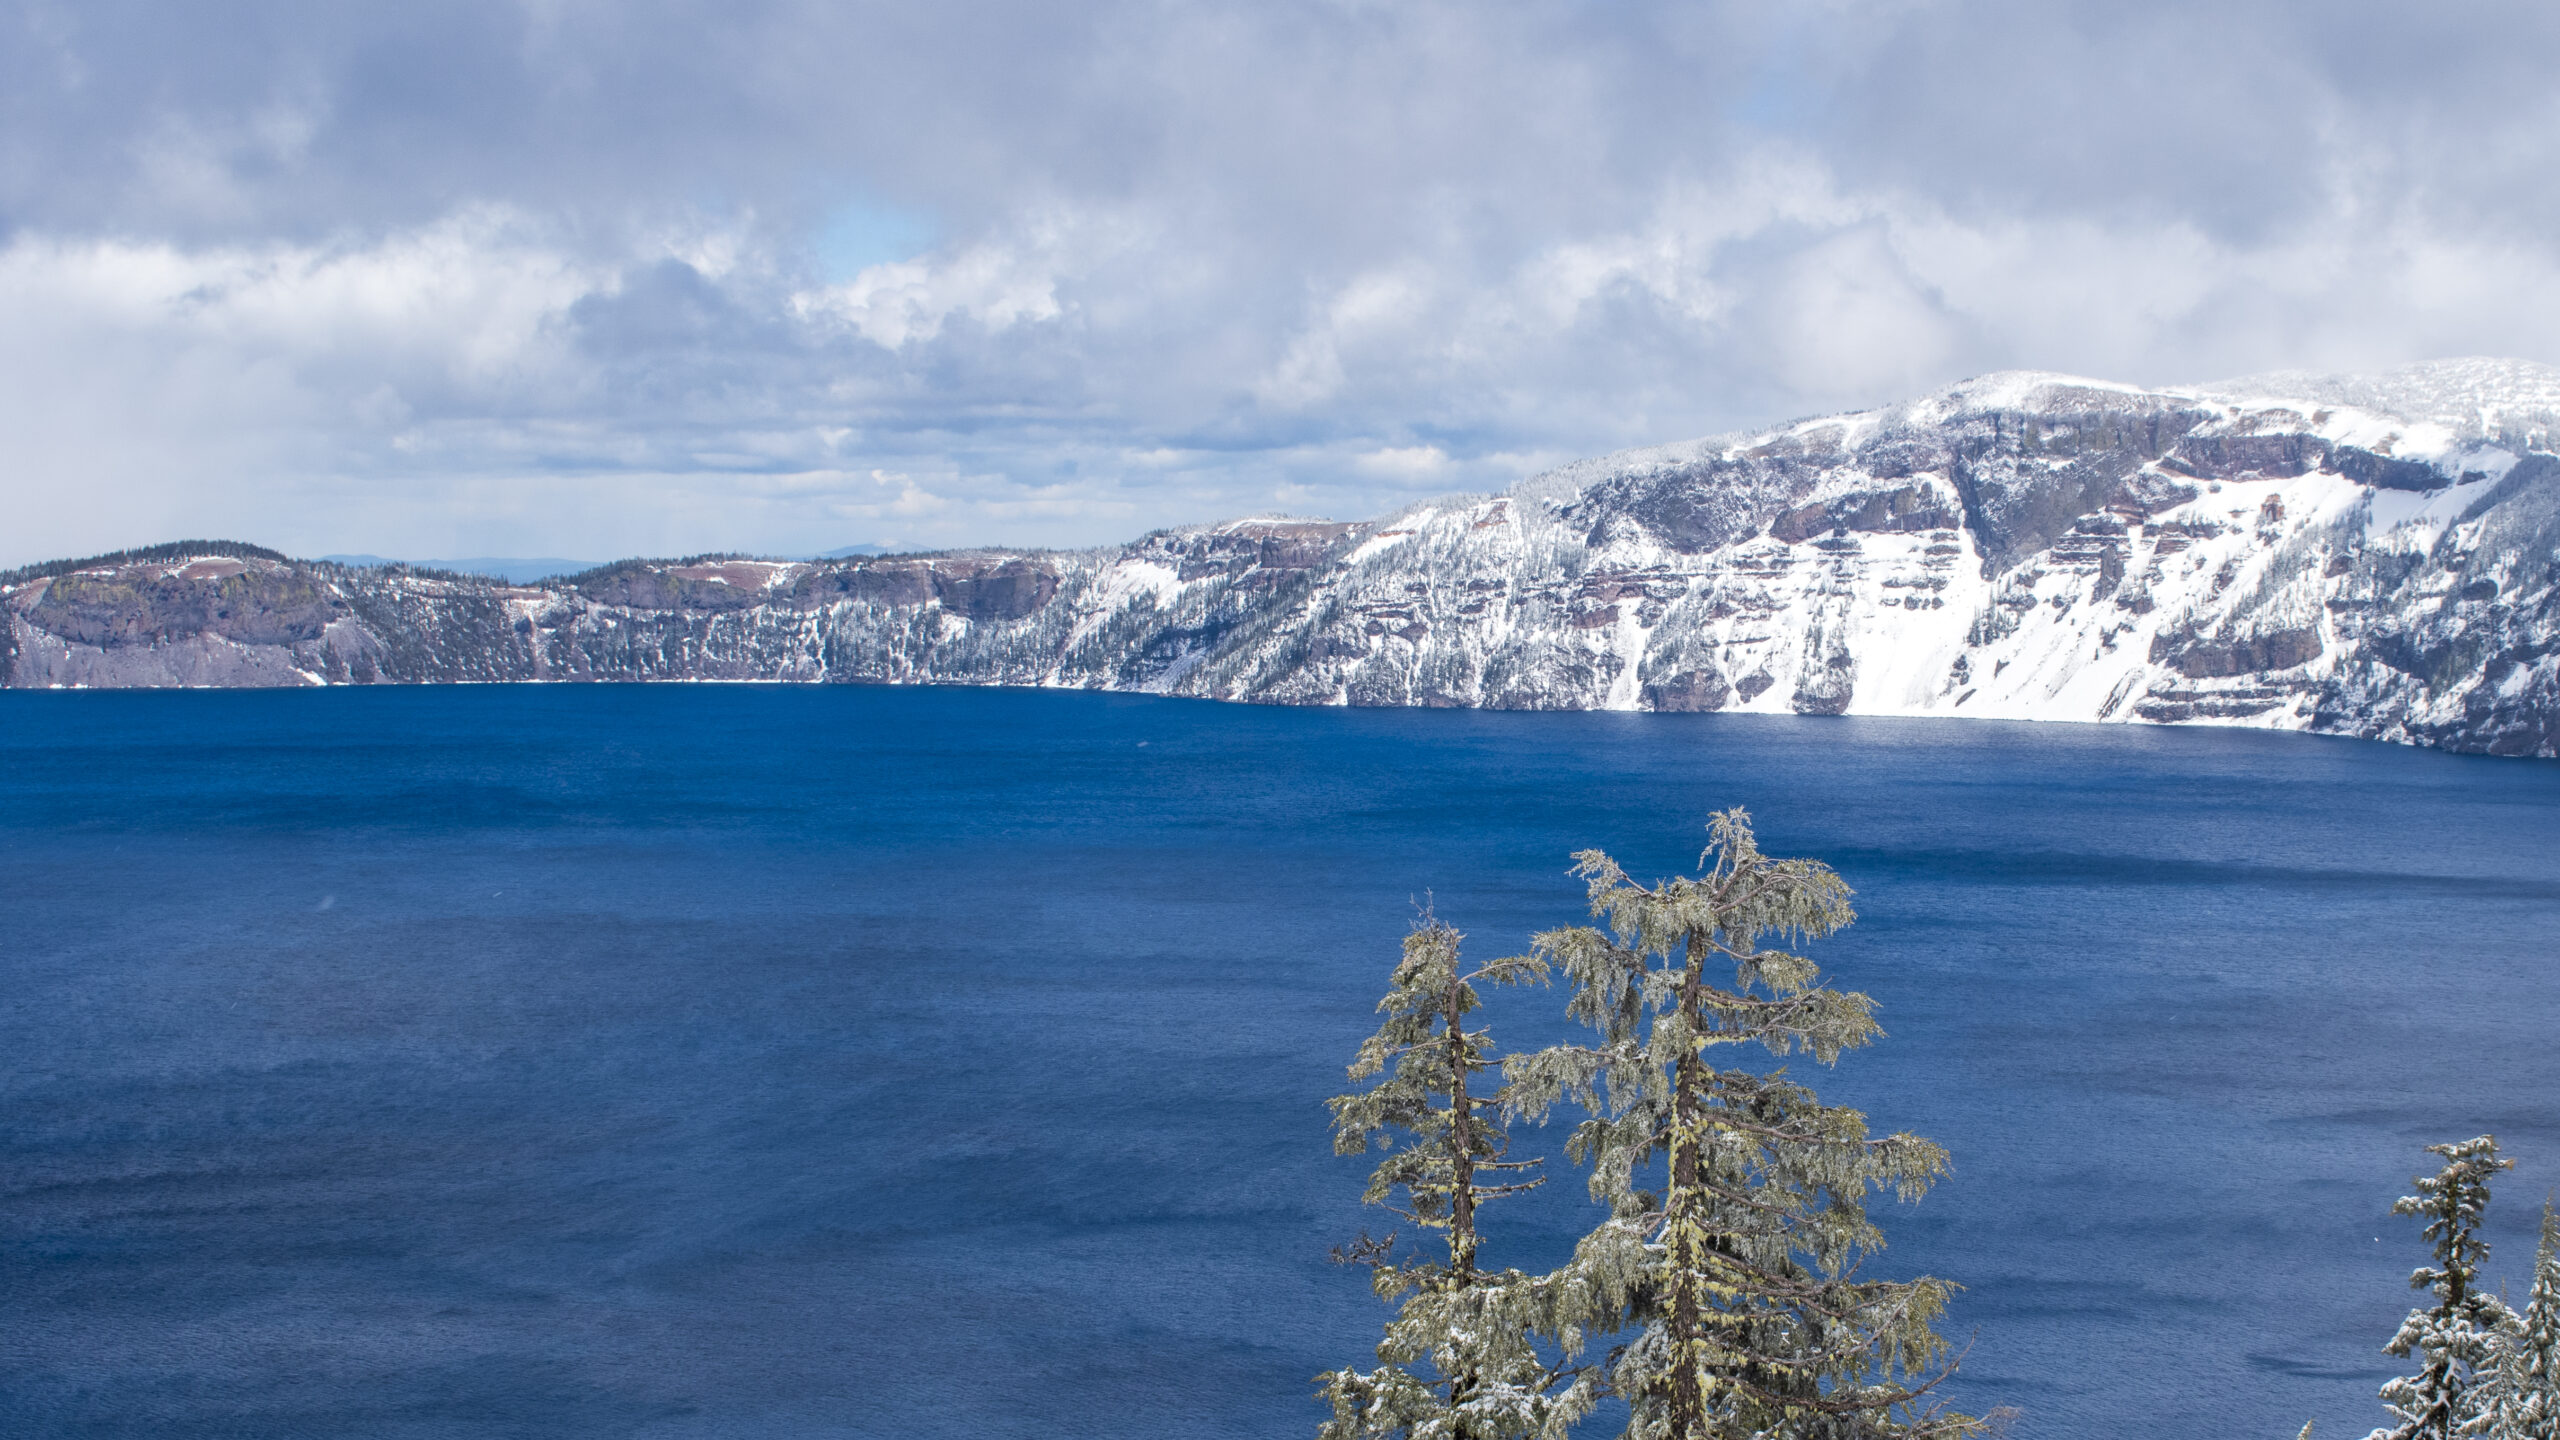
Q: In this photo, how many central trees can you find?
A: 2